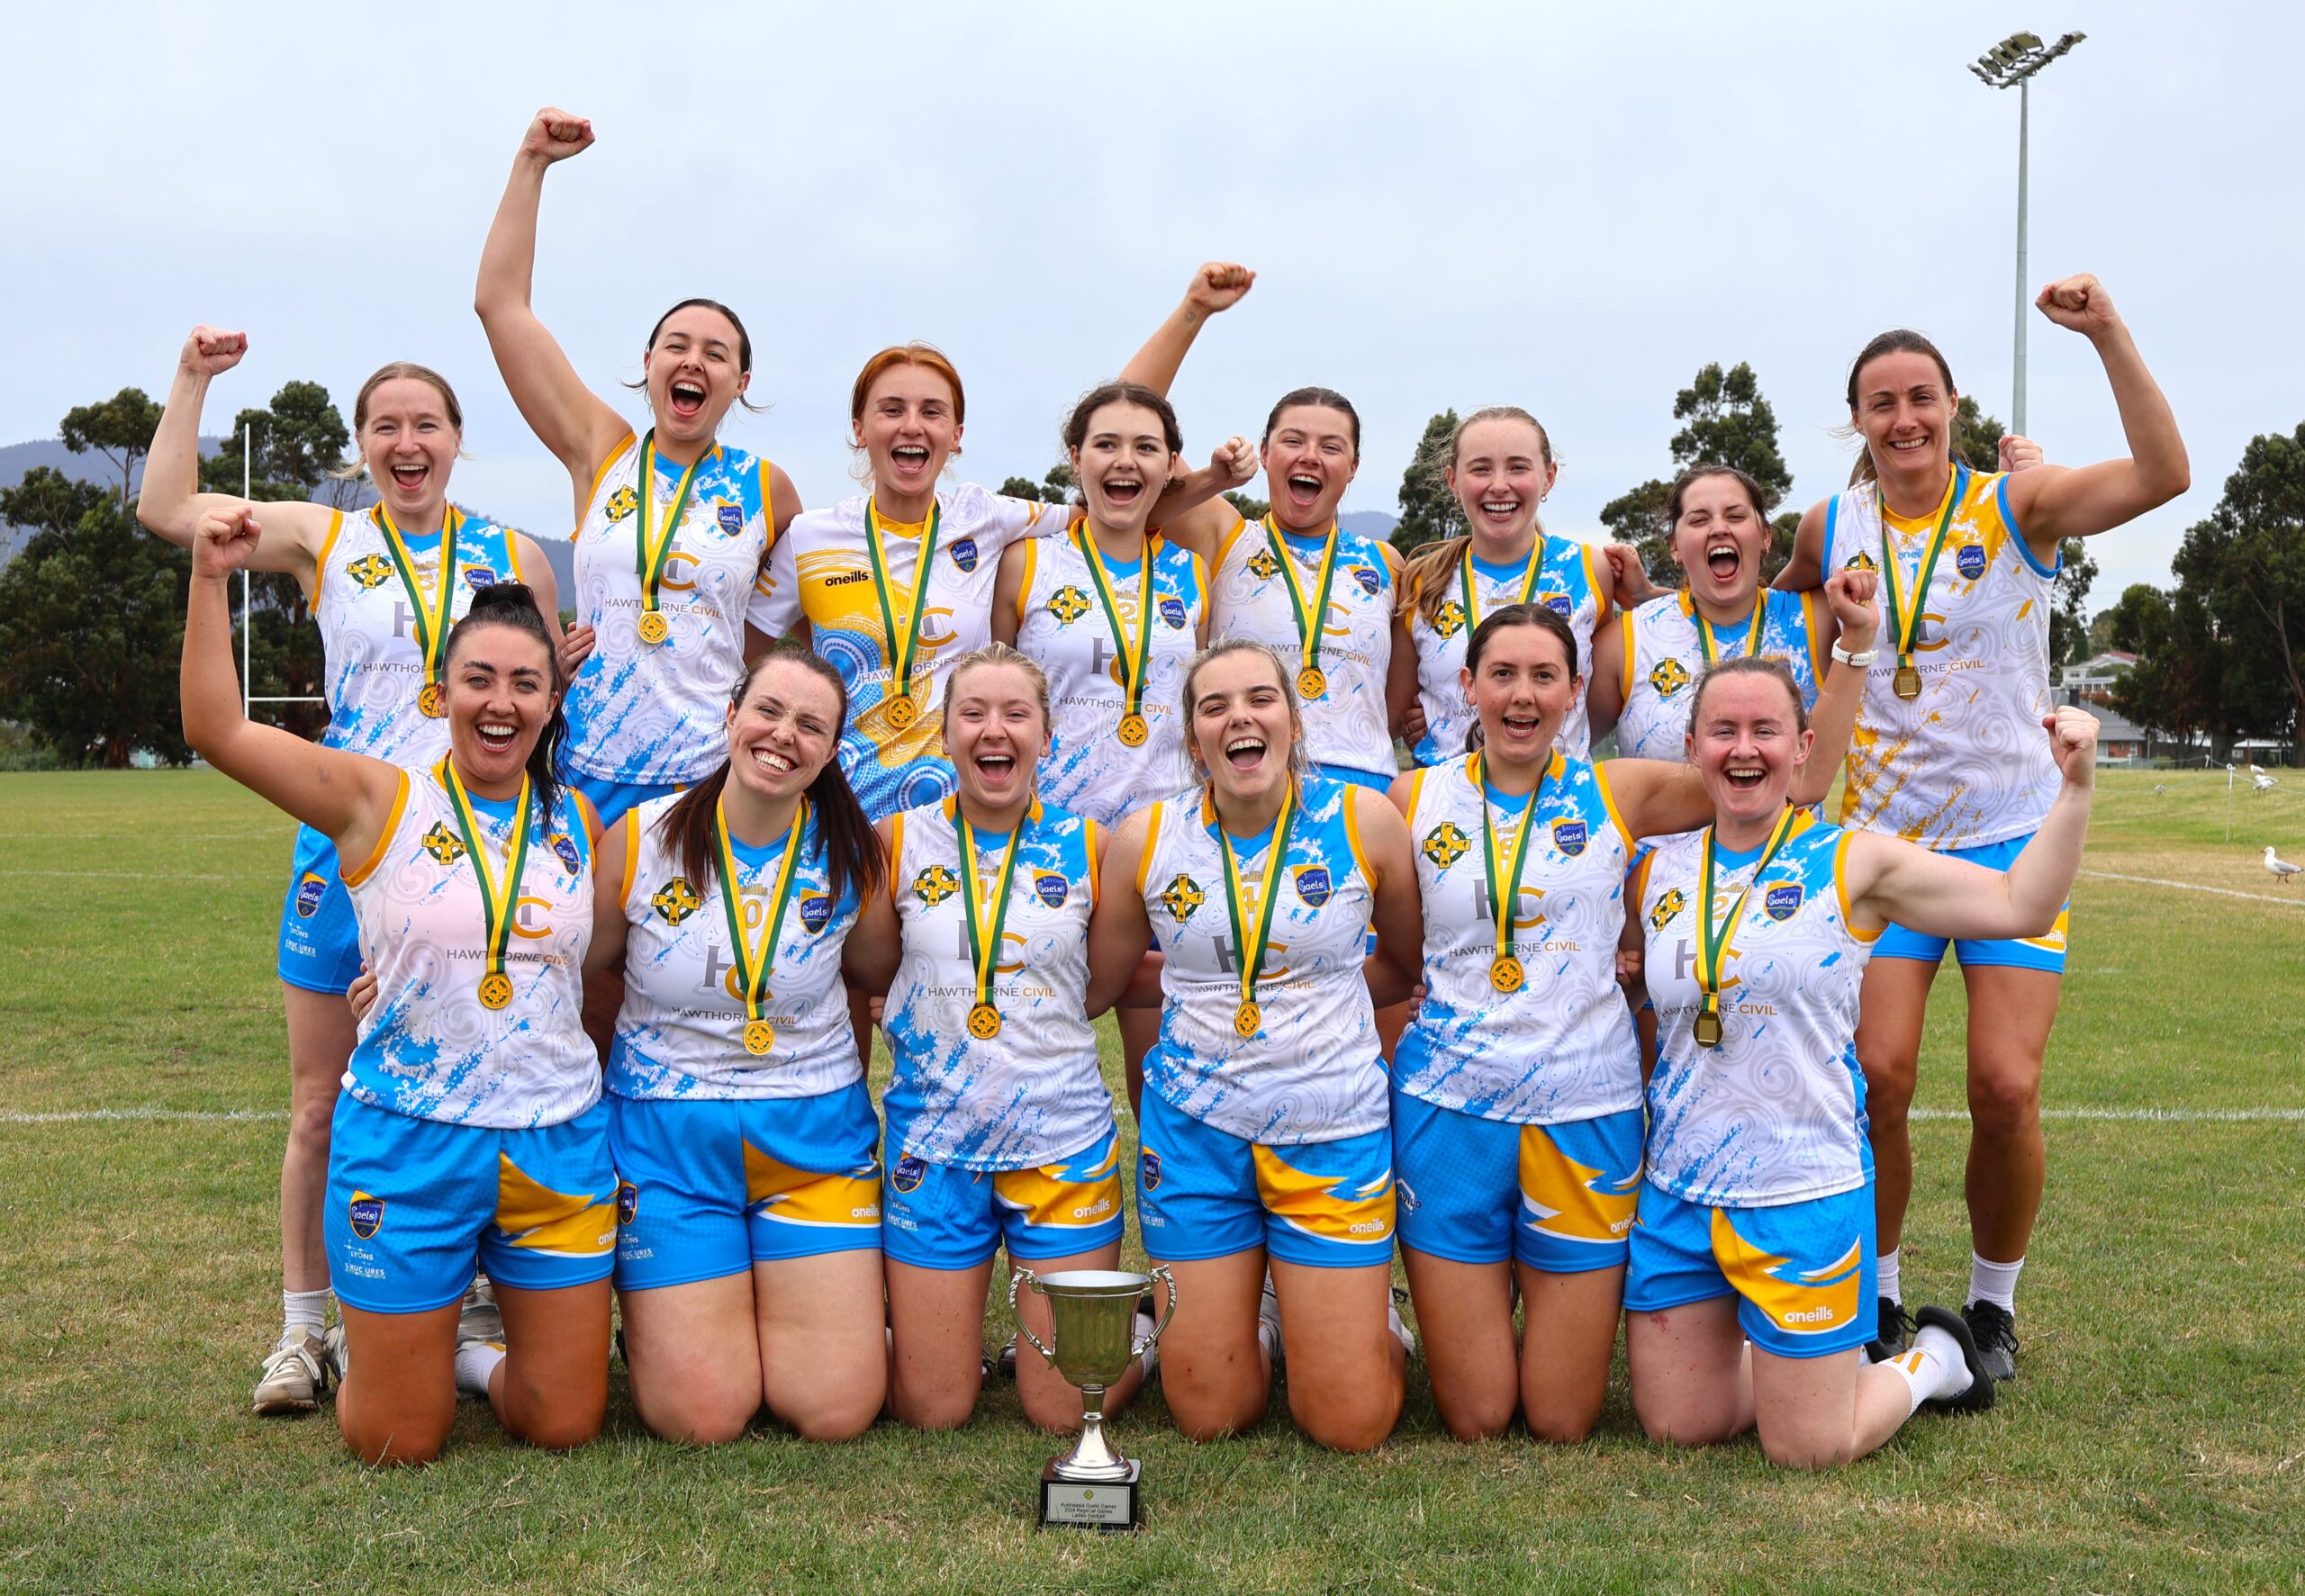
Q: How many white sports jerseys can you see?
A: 14